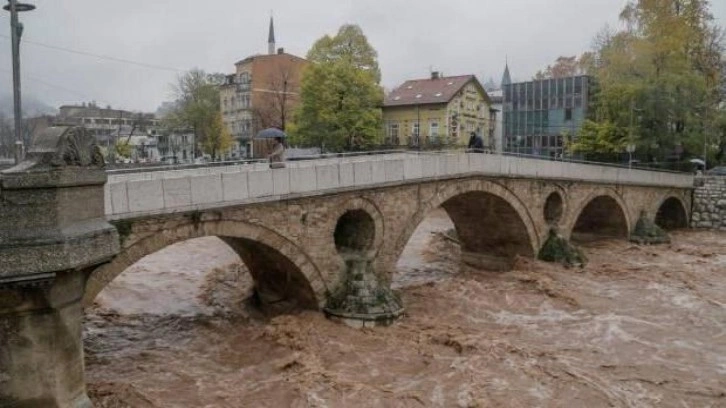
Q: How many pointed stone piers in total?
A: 3